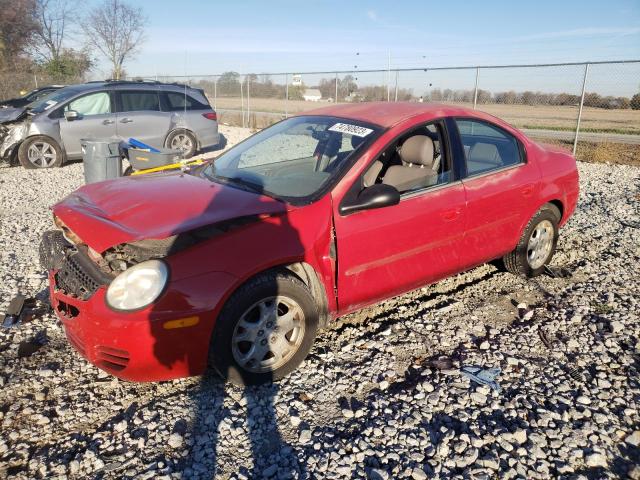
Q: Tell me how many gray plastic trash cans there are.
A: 1